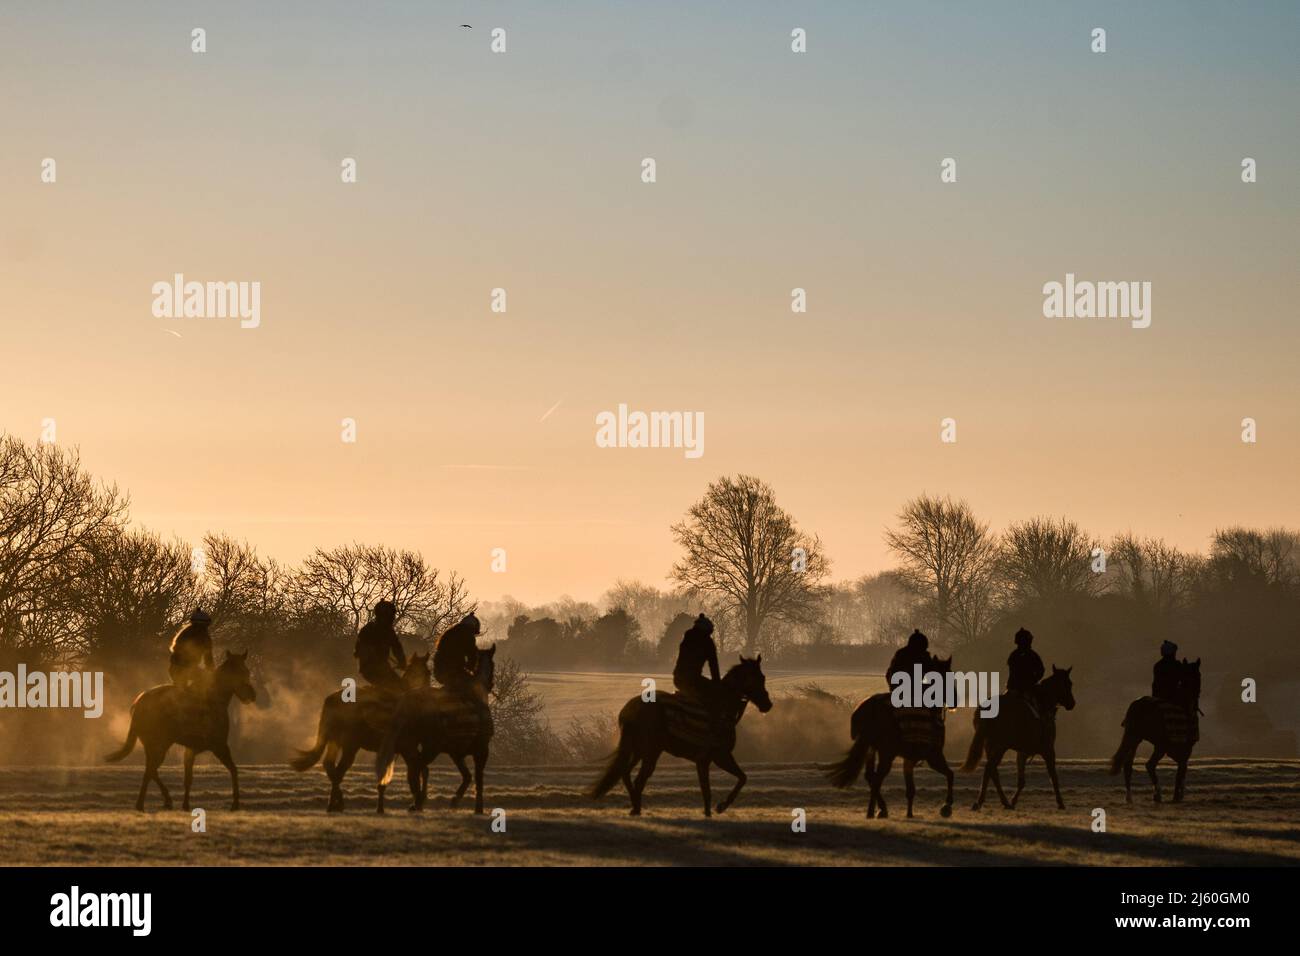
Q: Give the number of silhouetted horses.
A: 7